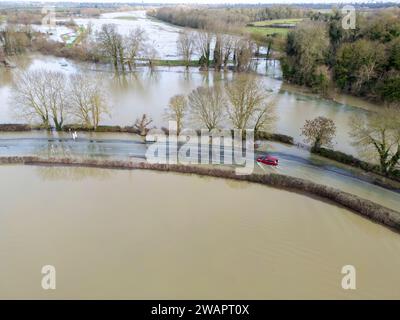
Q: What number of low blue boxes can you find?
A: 0